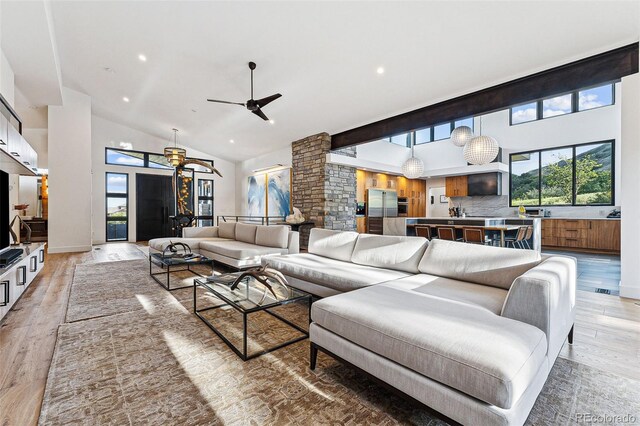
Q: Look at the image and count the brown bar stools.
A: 5